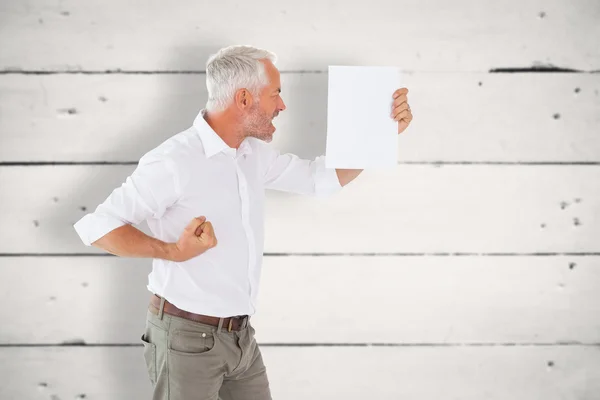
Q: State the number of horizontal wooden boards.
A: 5